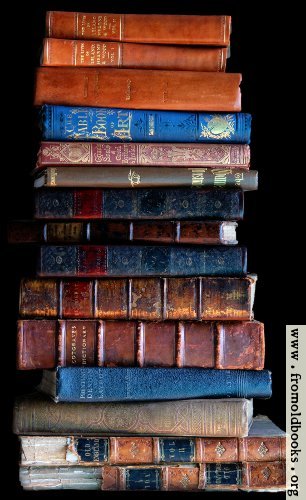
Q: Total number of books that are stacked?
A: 15